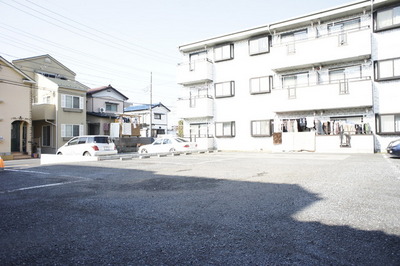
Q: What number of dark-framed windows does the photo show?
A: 9